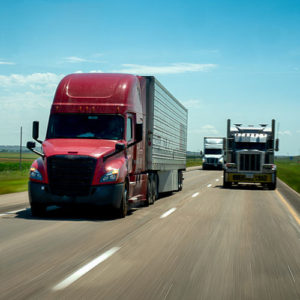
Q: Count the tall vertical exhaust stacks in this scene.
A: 2